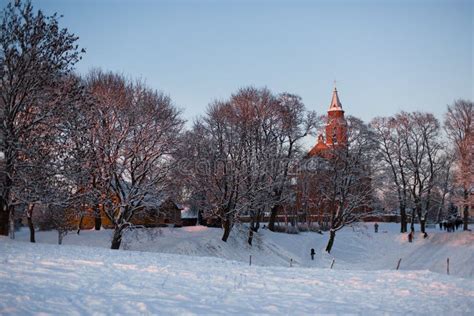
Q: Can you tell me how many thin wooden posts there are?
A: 5